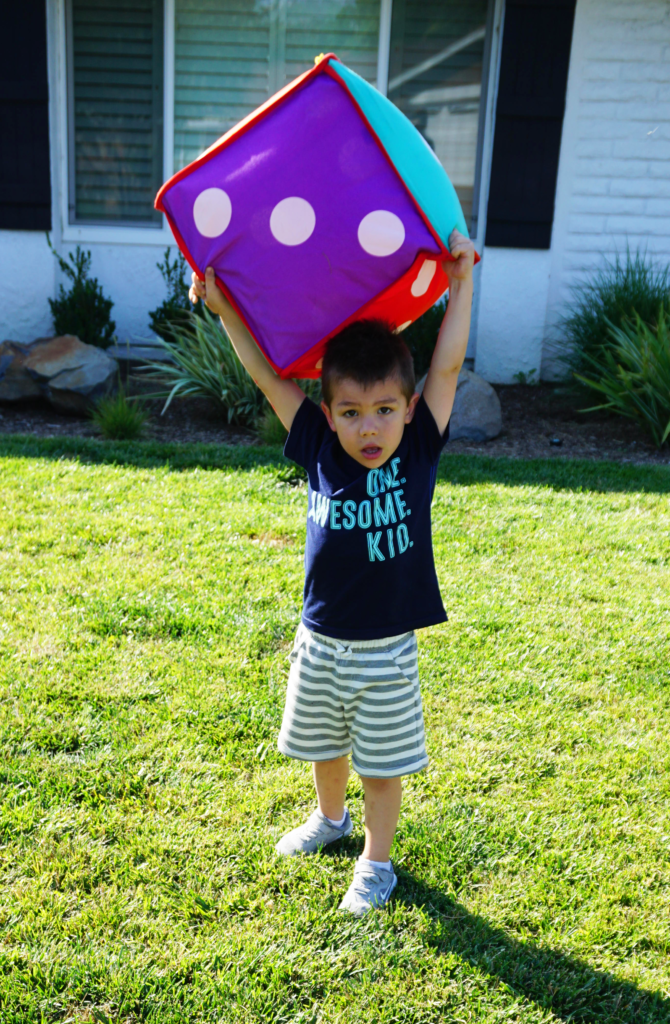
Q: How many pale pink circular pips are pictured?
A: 3